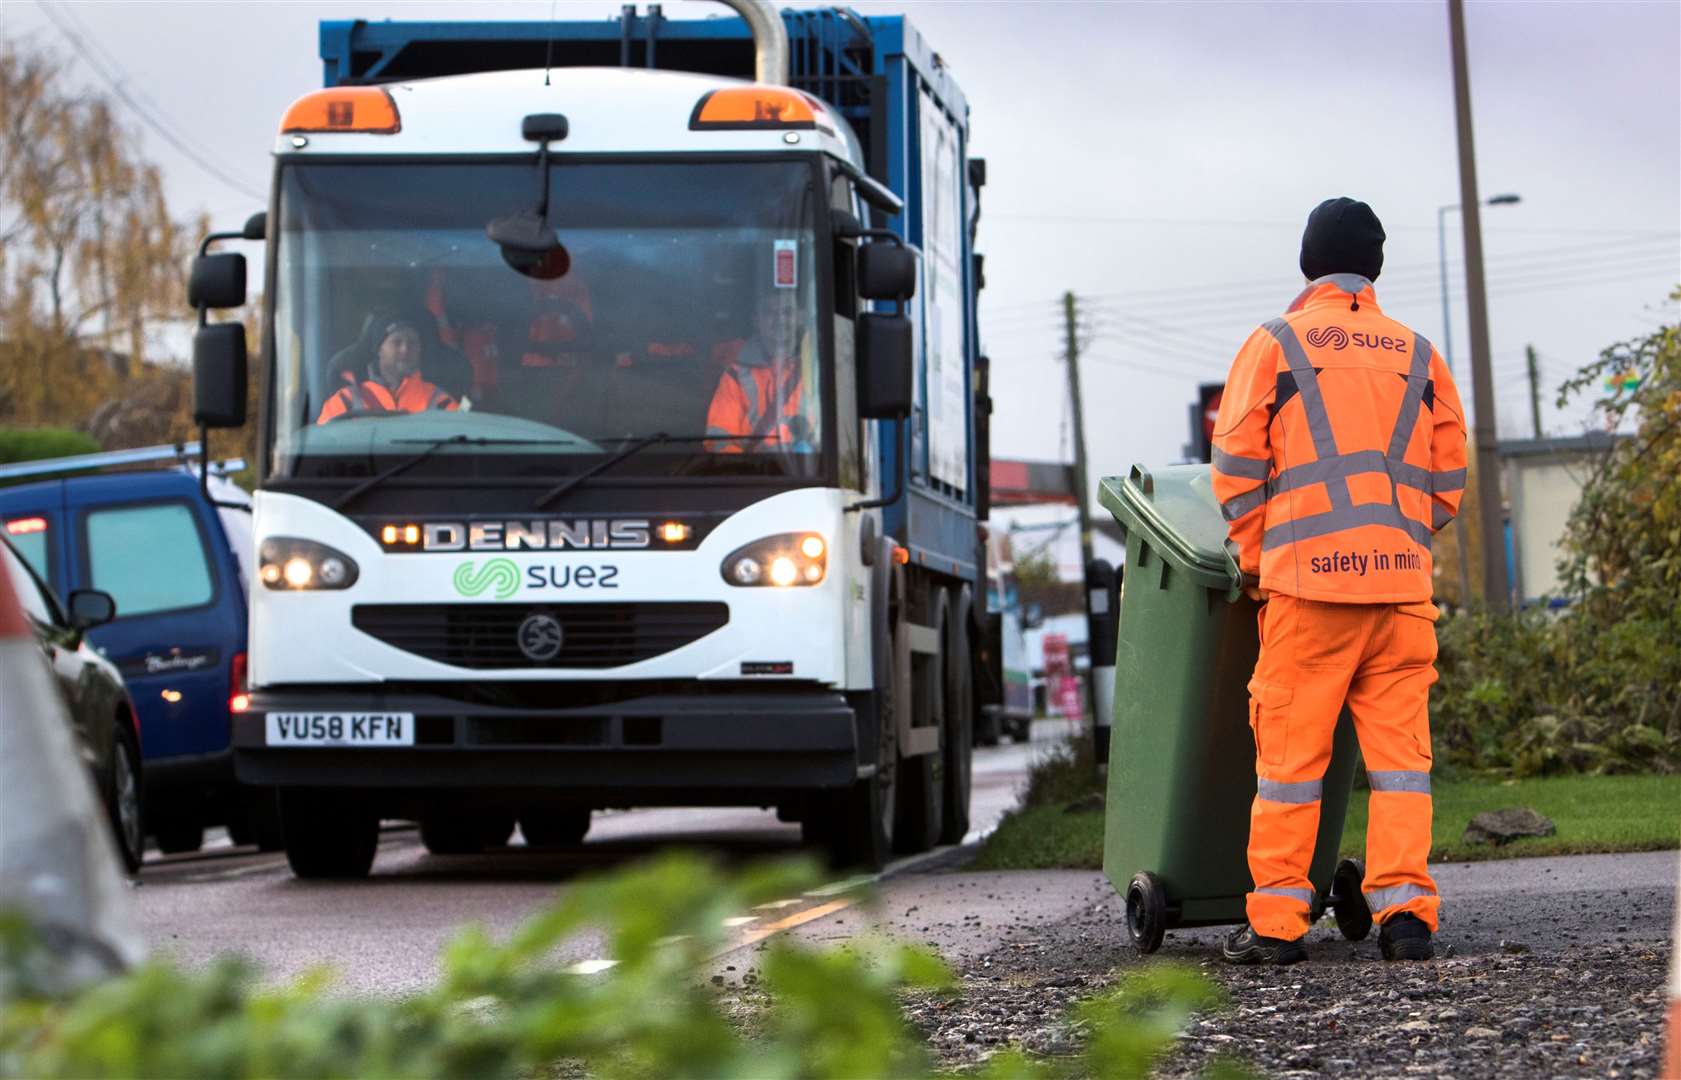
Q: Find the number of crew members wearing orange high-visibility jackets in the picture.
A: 3